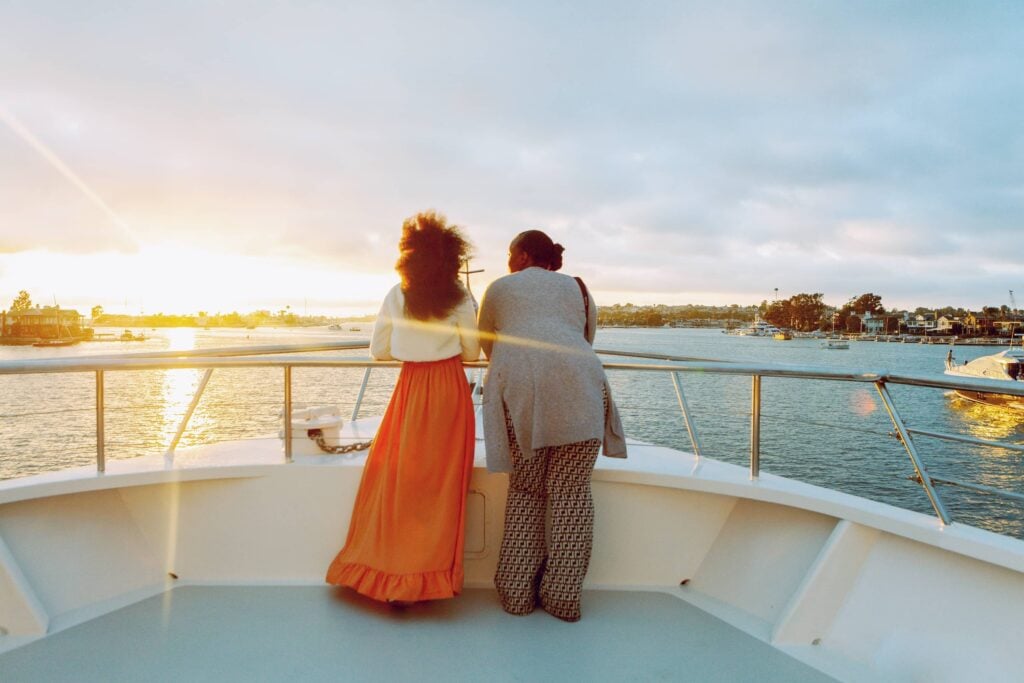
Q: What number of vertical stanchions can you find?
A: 3